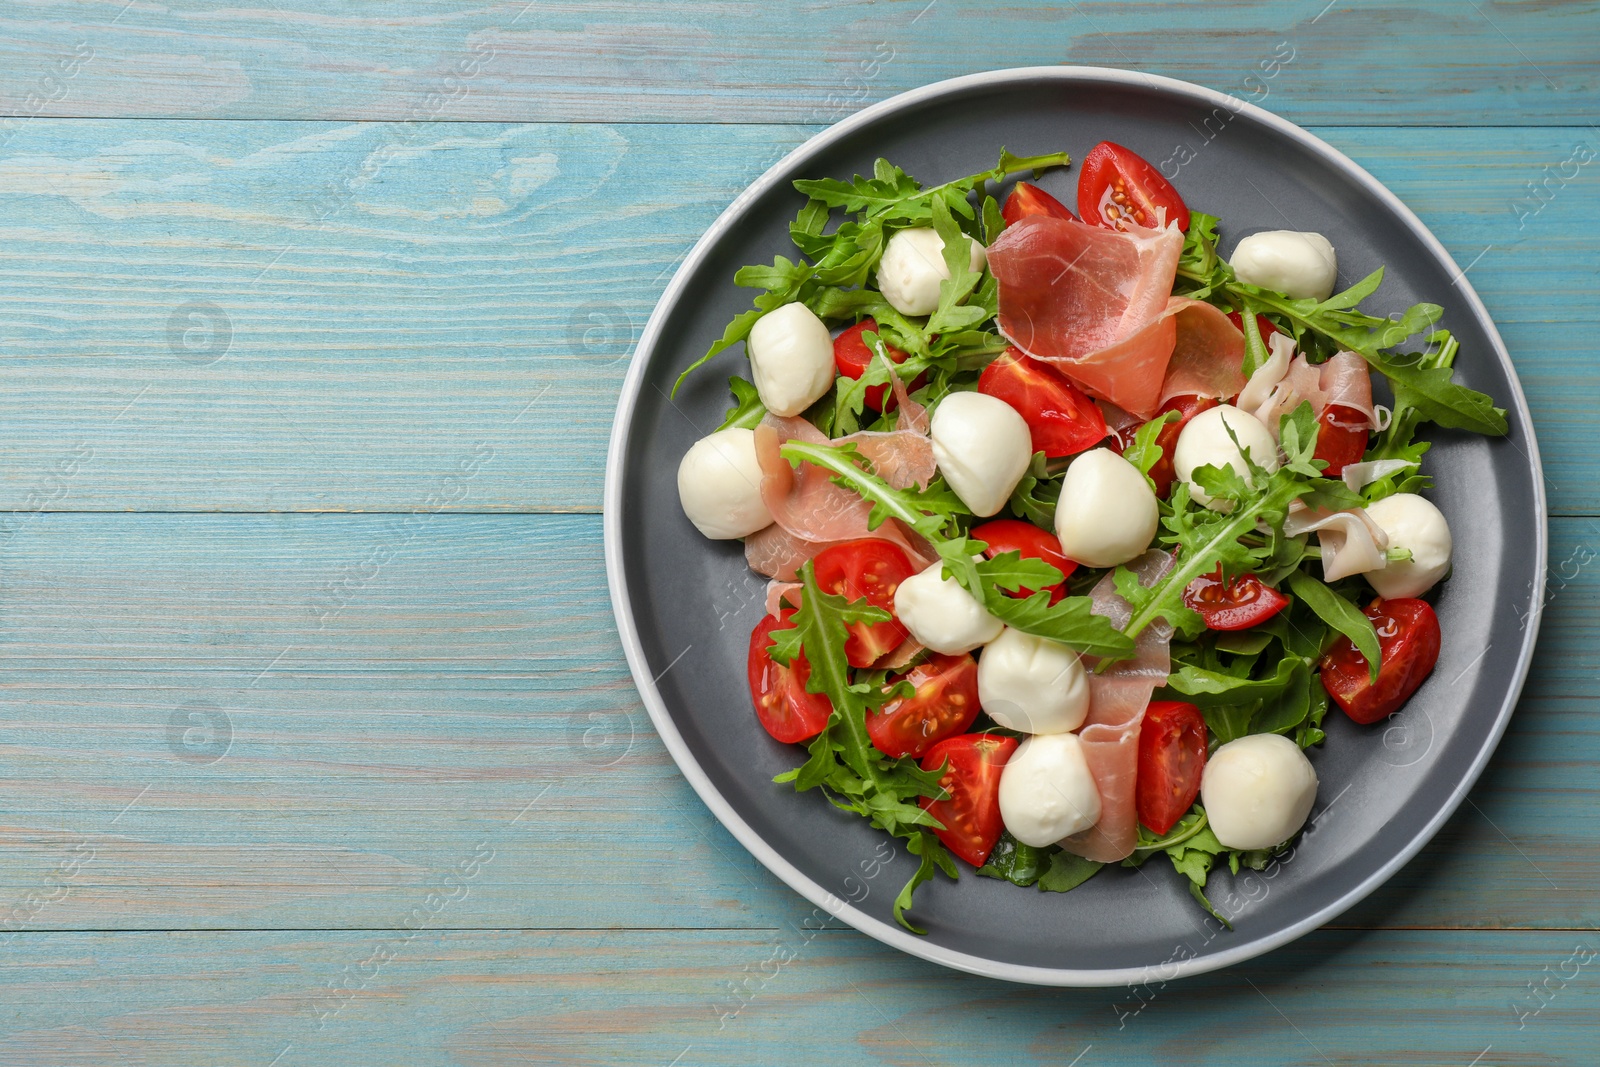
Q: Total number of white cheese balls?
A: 12